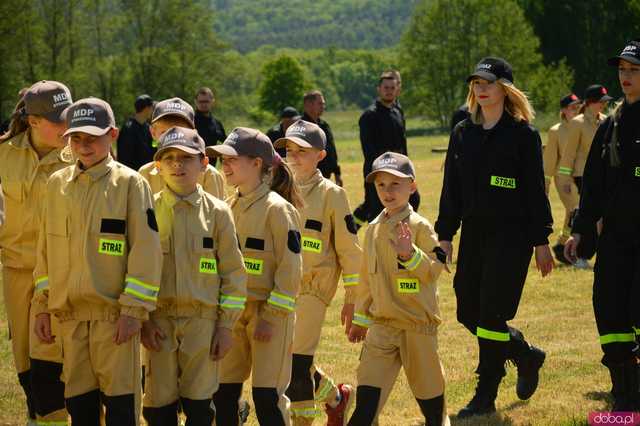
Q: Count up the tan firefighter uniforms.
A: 9